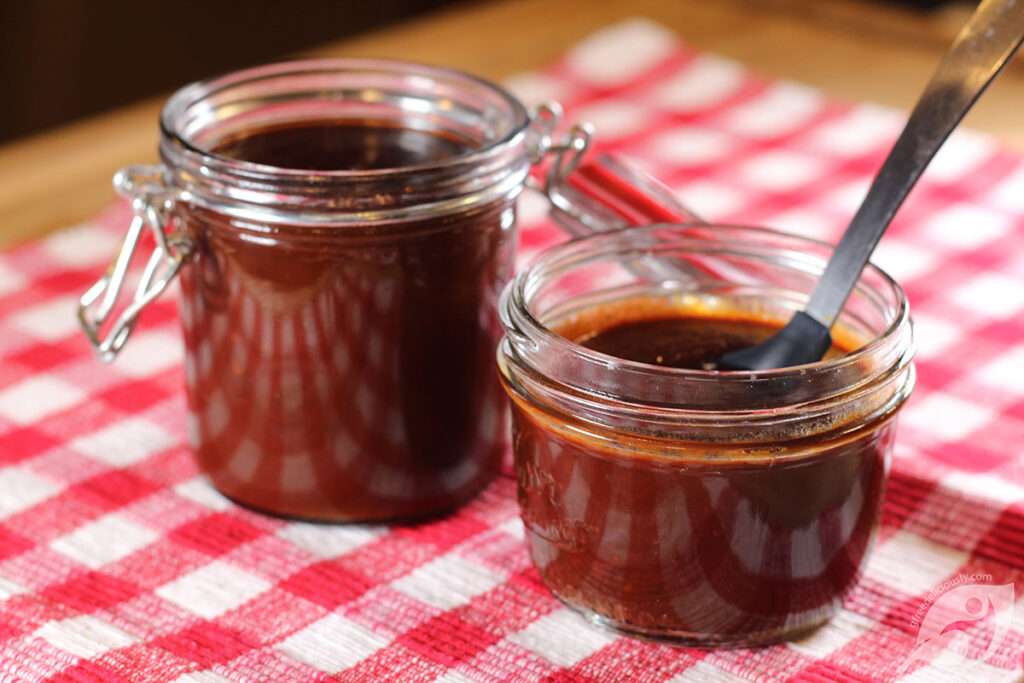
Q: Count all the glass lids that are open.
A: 1